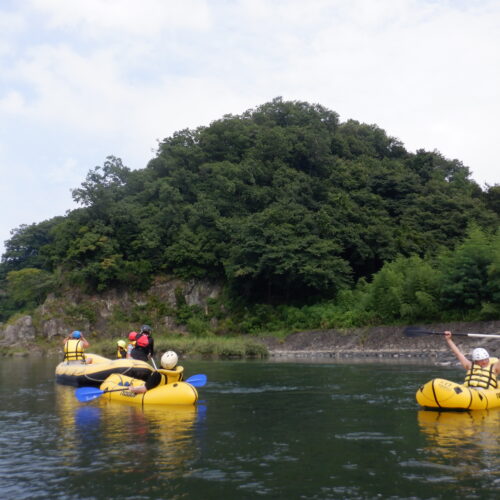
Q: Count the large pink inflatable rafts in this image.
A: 0